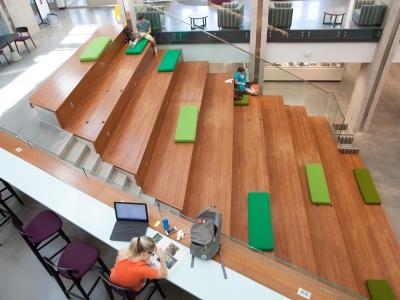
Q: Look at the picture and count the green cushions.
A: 9